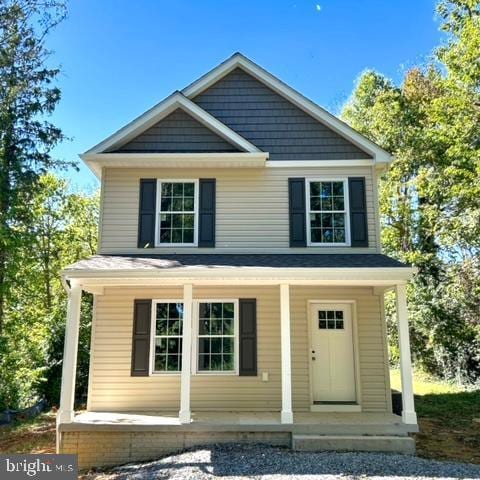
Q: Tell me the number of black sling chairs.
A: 0